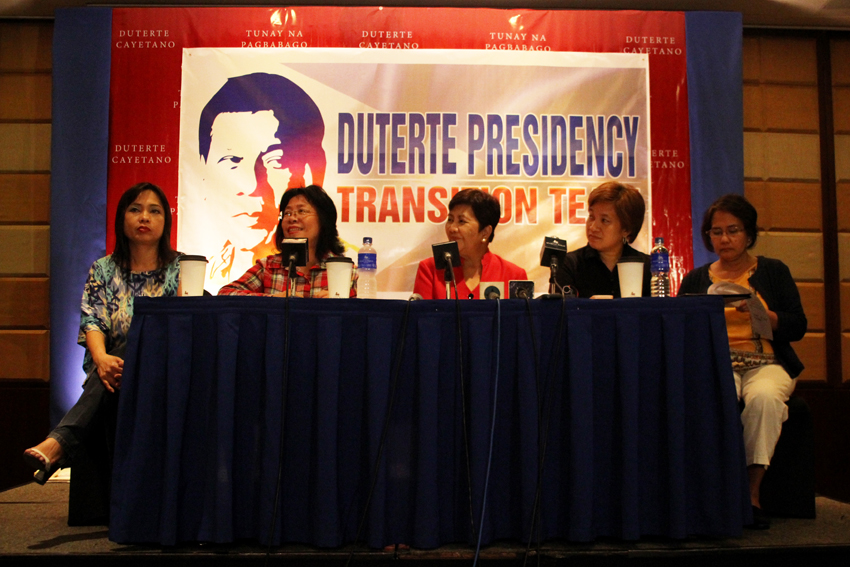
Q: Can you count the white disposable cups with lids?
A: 3